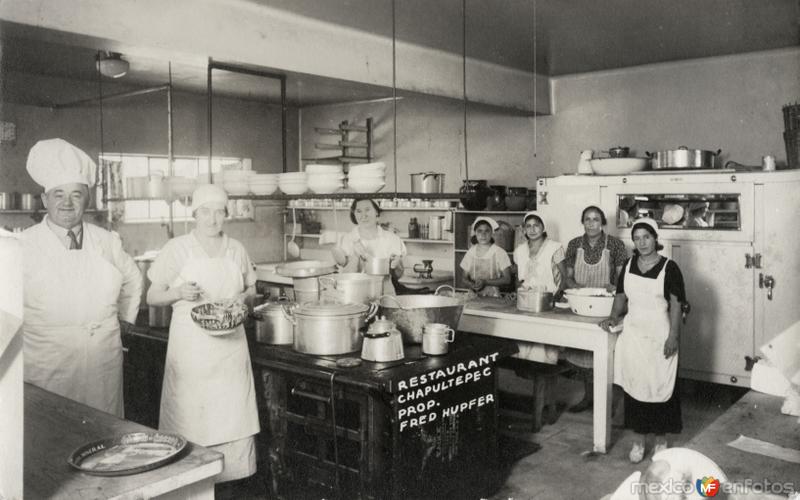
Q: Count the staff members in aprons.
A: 7